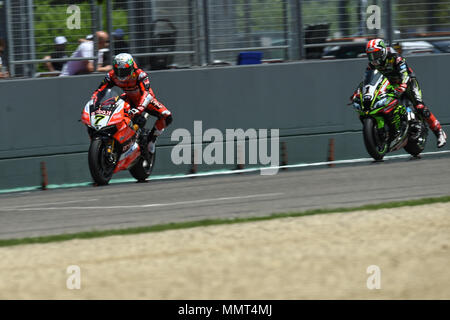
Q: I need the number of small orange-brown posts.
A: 5